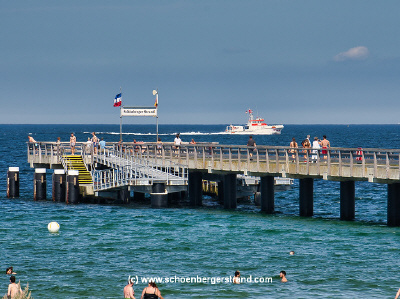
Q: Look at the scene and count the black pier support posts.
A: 11